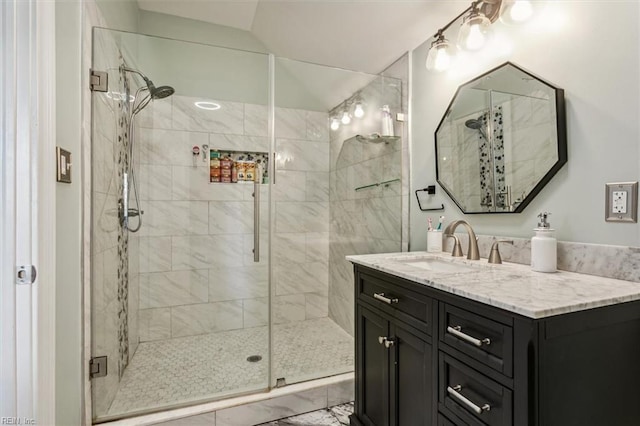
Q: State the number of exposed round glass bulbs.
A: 3